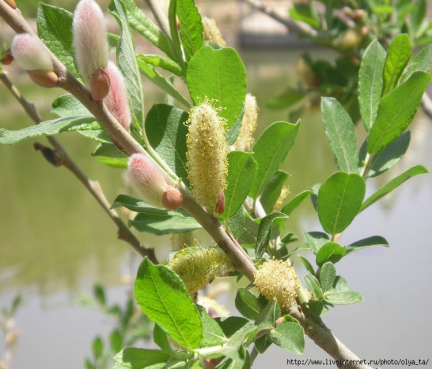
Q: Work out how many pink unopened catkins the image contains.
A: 4